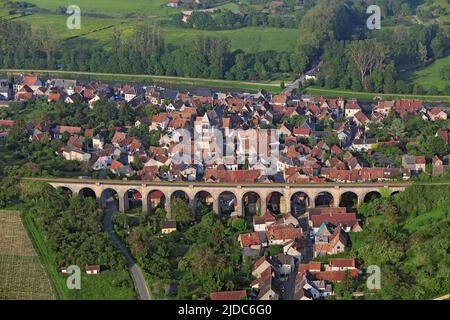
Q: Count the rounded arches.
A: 15